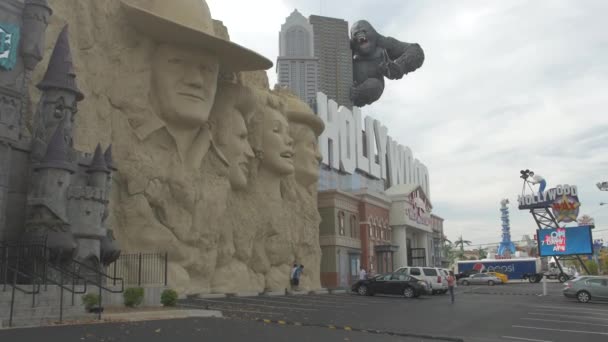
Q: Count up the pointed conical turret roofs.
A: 4